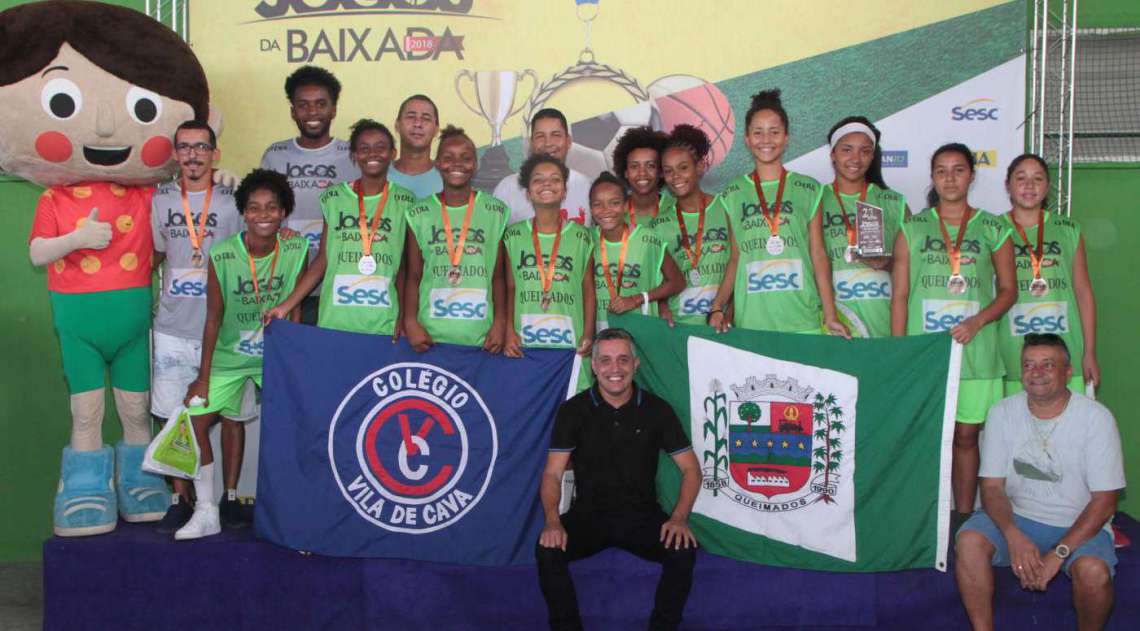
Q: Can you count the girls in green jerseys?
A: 11